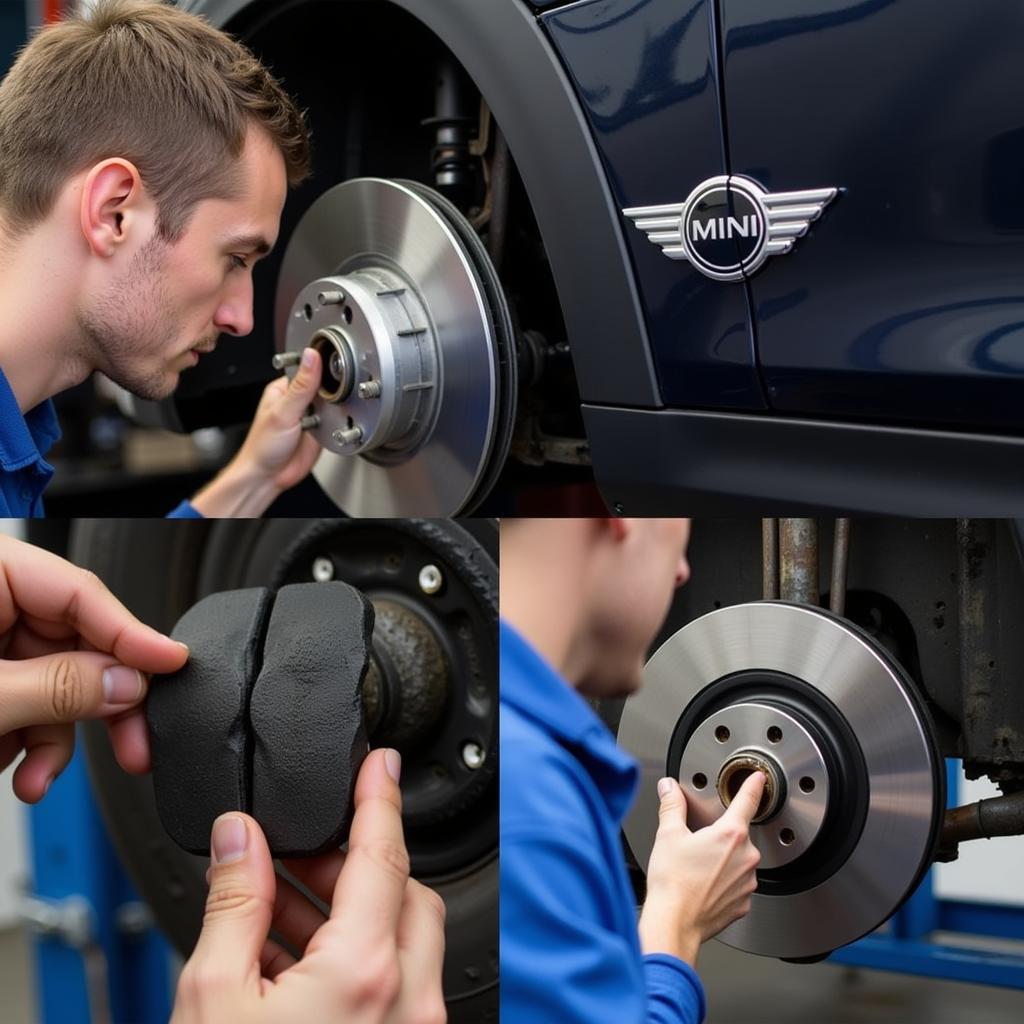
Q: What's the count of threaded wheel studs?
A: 5